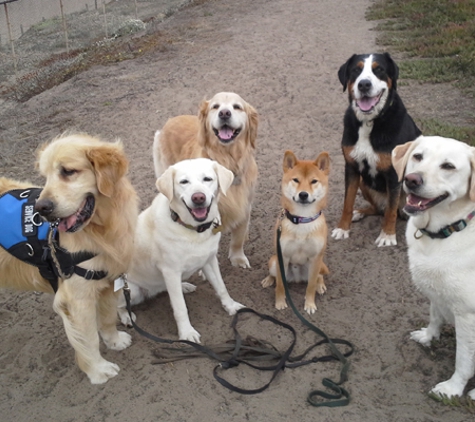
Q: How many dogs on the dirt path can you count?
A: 6